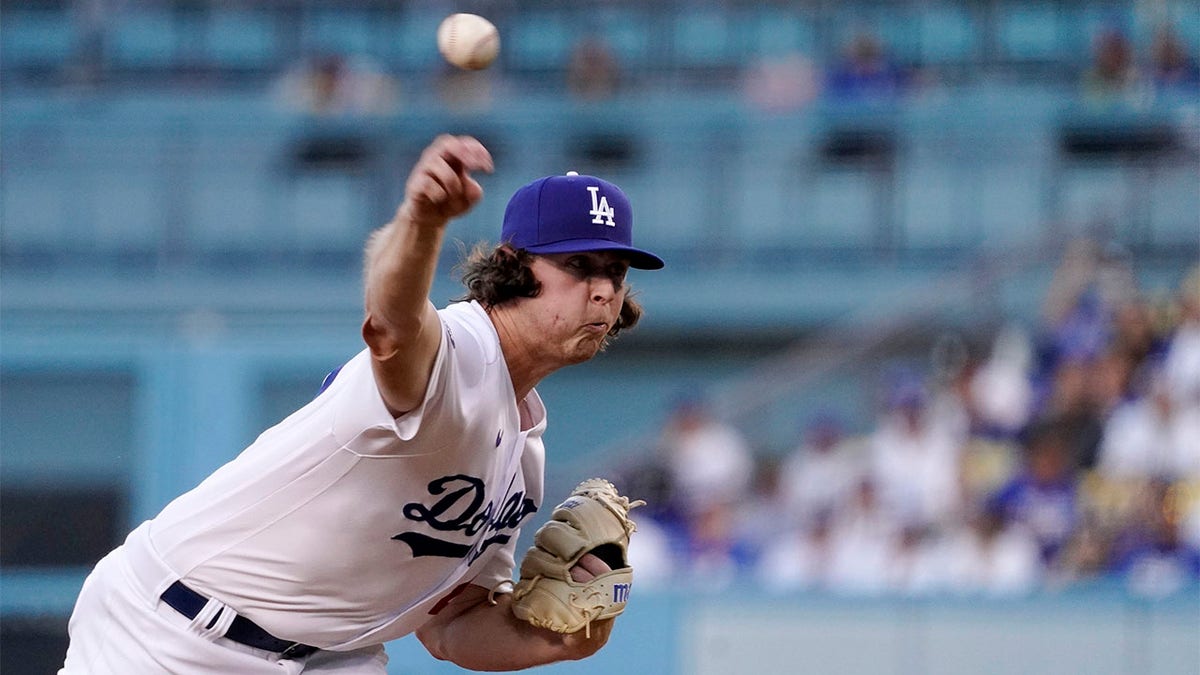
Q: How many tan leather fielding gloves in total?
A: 1